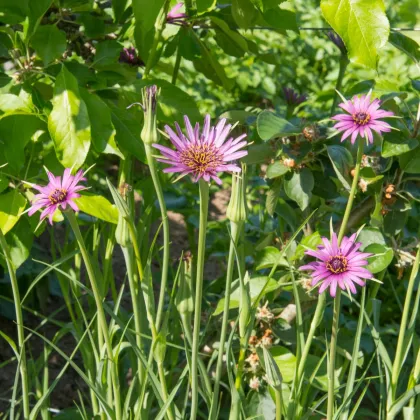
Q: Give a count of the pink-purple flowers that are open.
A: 4